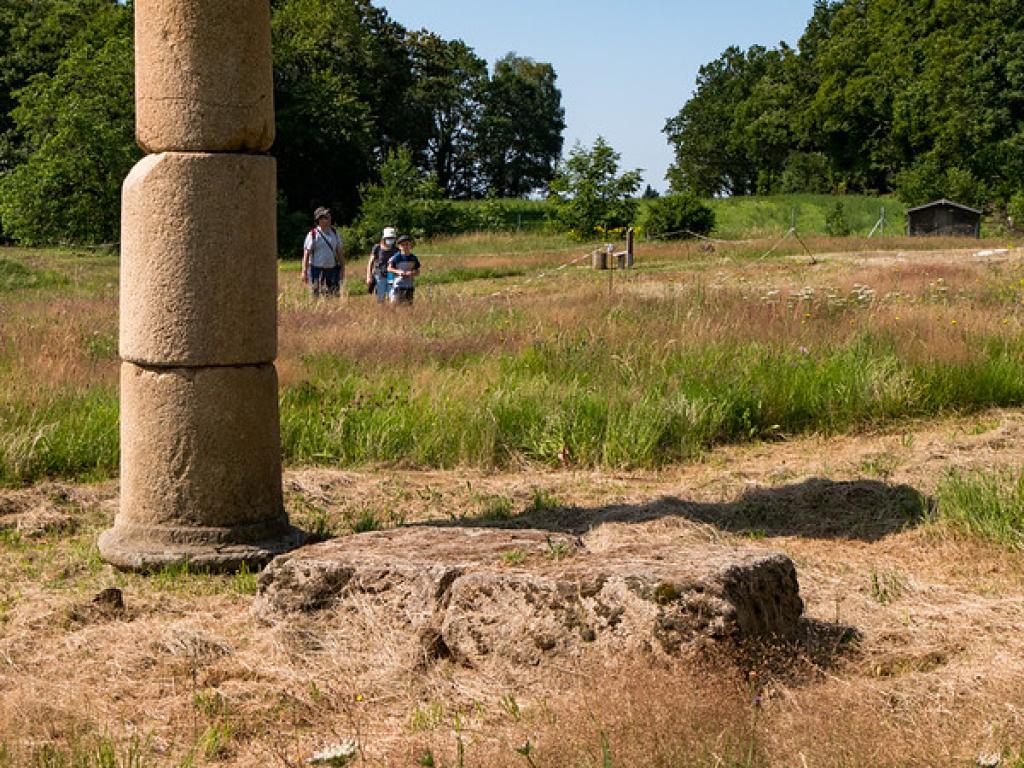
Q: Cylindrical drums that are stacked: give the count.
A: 3